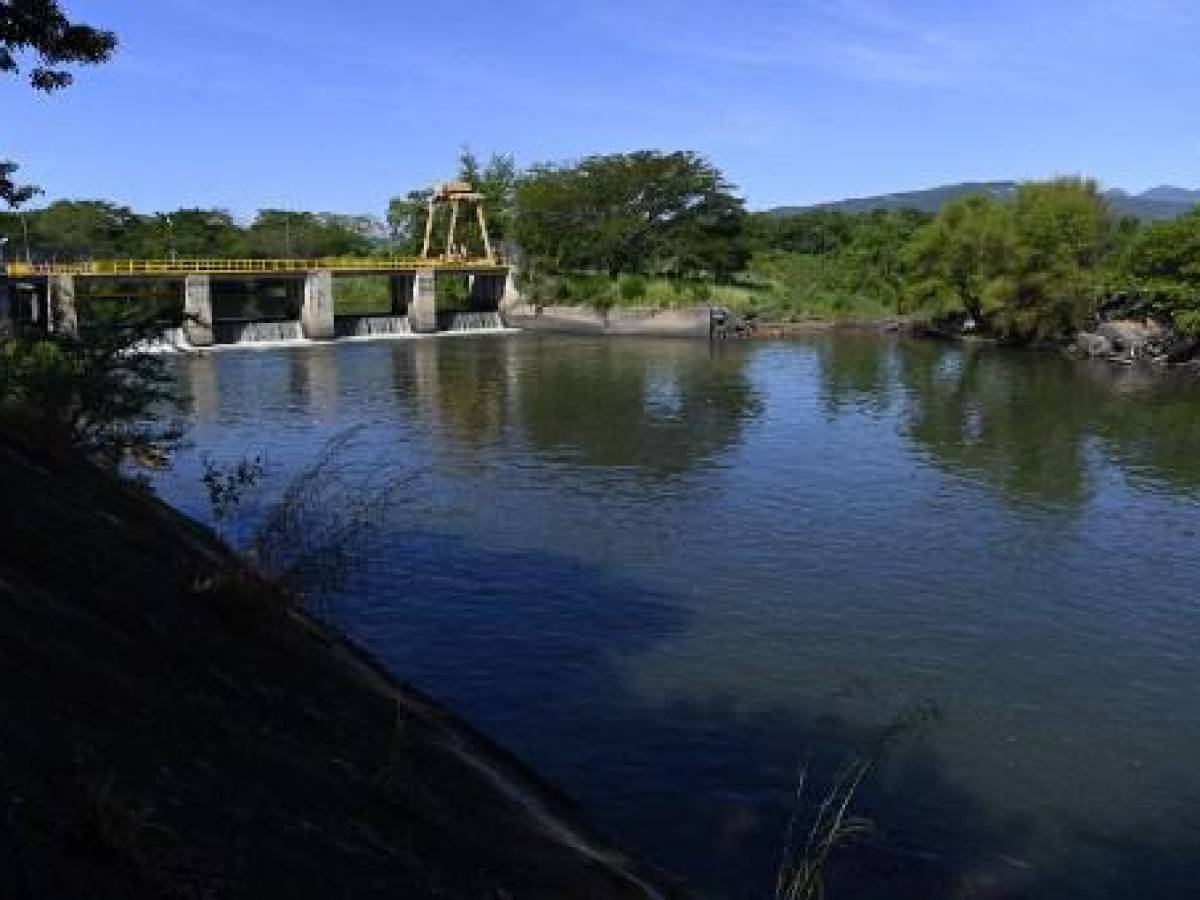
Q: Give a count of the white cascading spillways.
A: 4